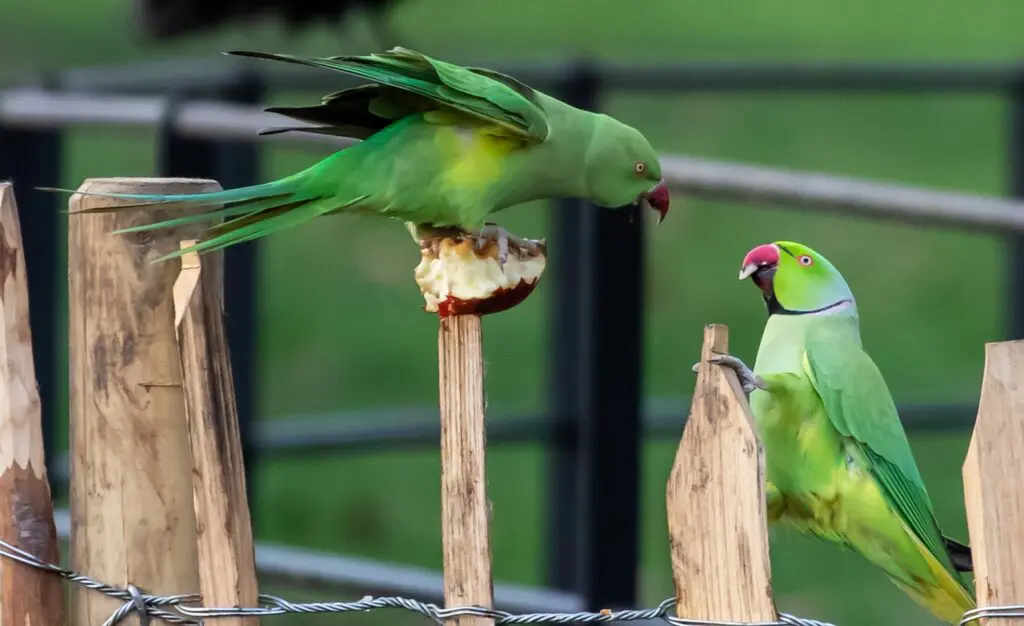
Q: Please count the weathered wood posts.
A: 6